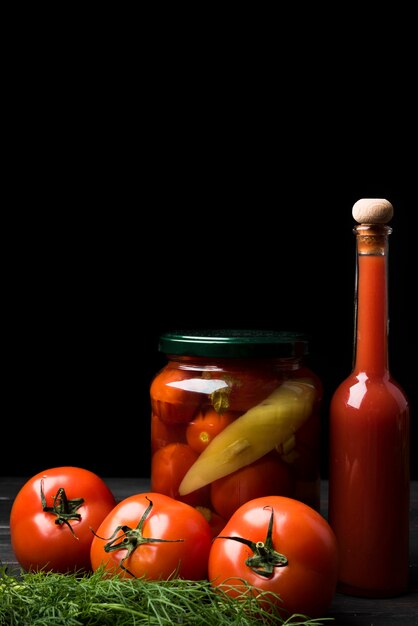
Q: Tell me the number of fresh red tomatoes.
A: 3